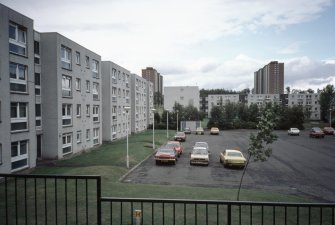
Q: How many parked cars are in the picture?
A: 12